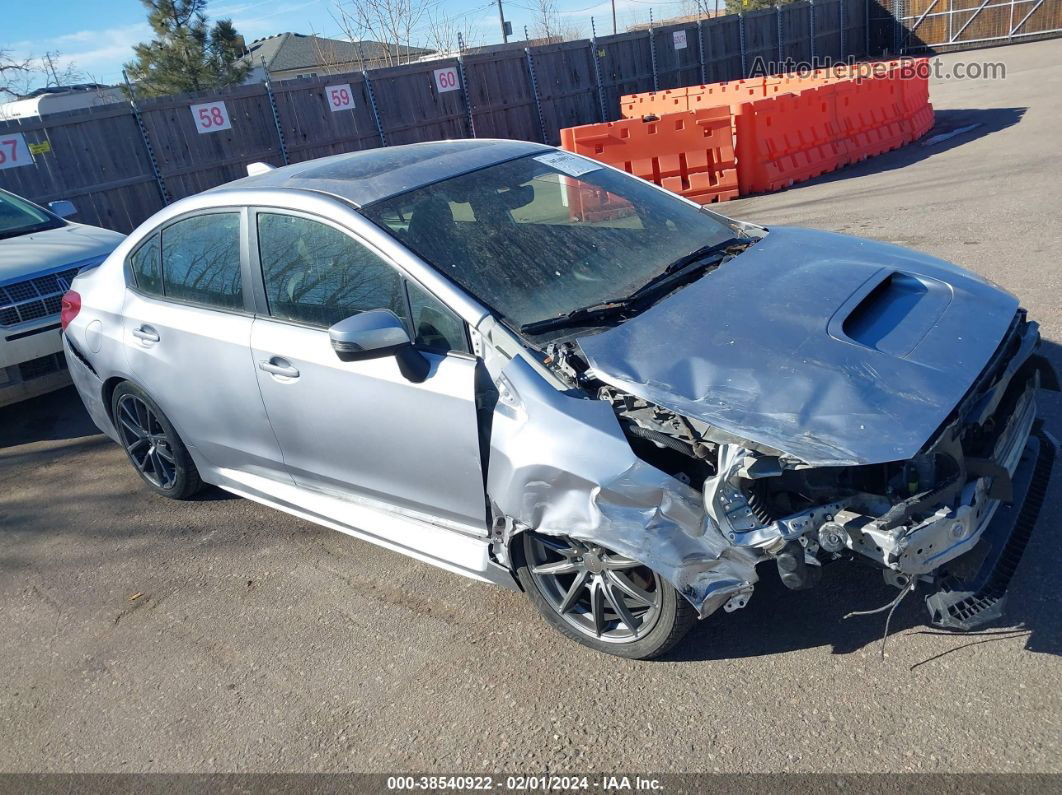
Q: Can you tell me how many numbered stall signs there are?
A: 4